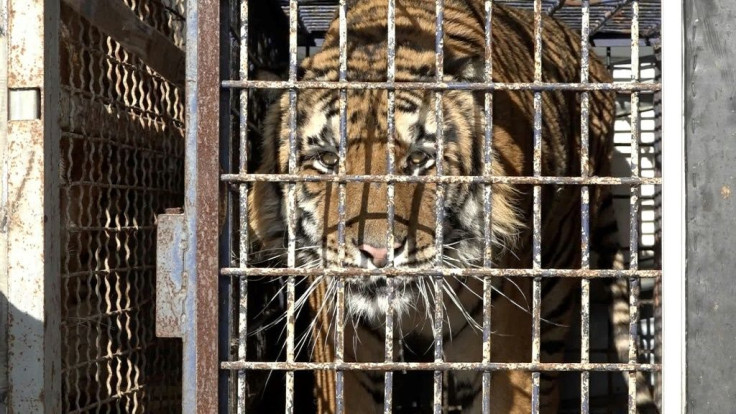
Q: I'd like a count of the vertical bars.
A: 9